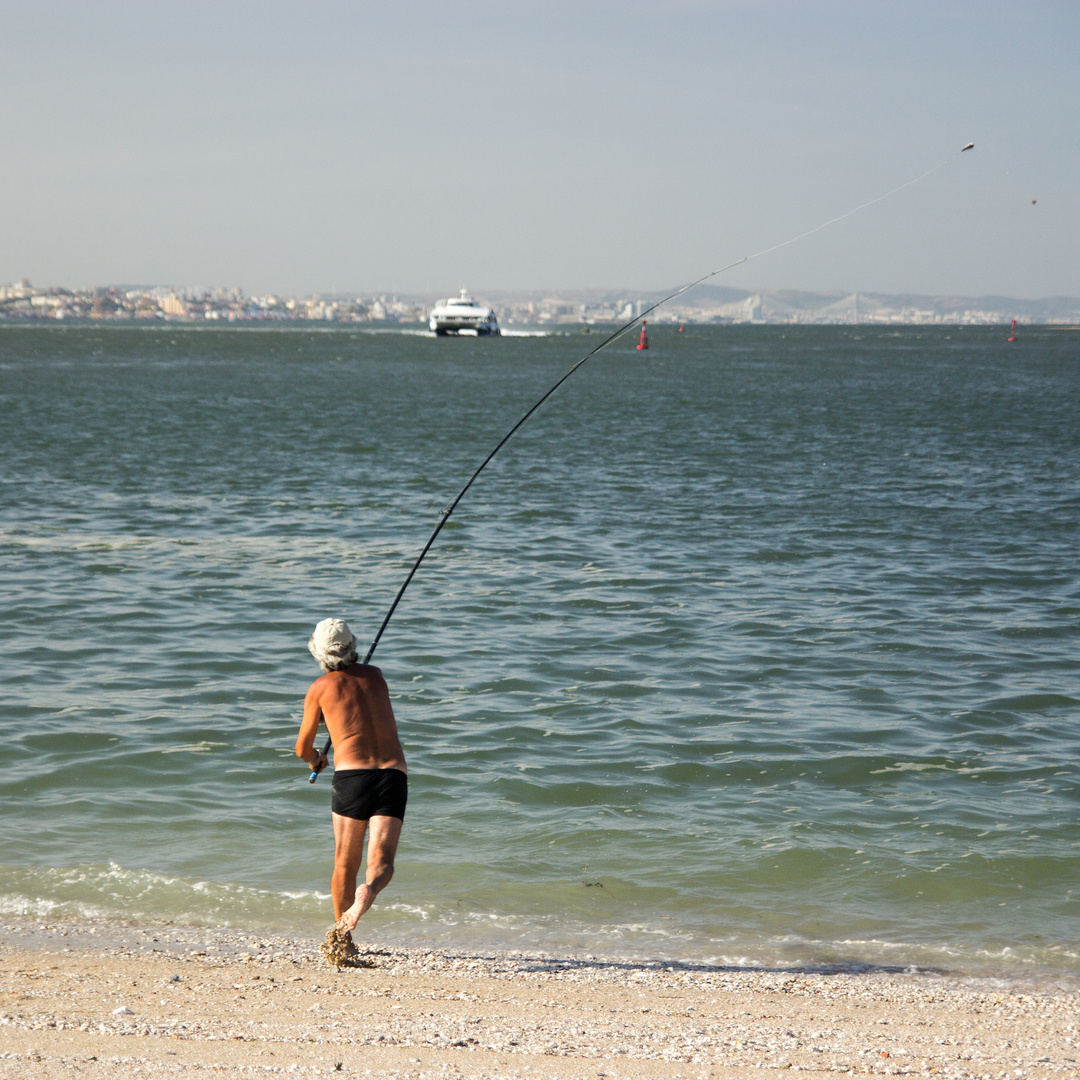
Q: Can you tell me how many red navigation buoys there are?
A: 3